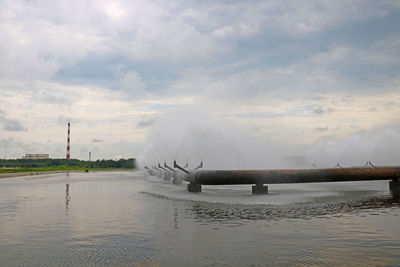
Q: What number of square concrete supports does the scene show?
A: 3